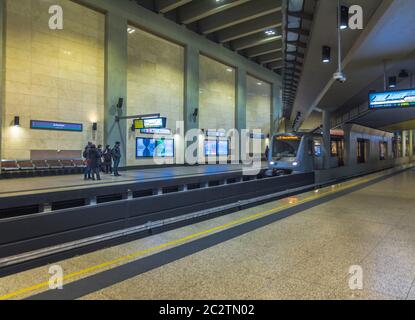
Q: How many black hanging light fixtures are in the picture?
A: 3